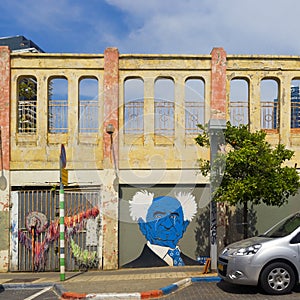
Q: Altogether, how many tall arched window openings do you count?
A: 9